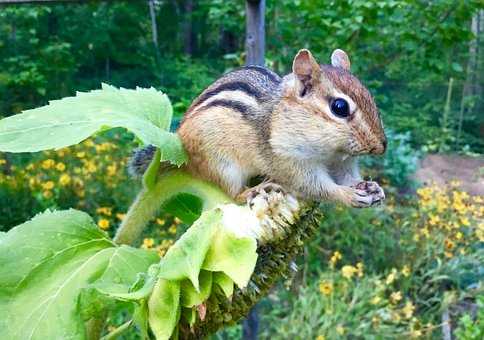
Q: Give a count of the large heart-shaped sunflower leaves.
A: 2